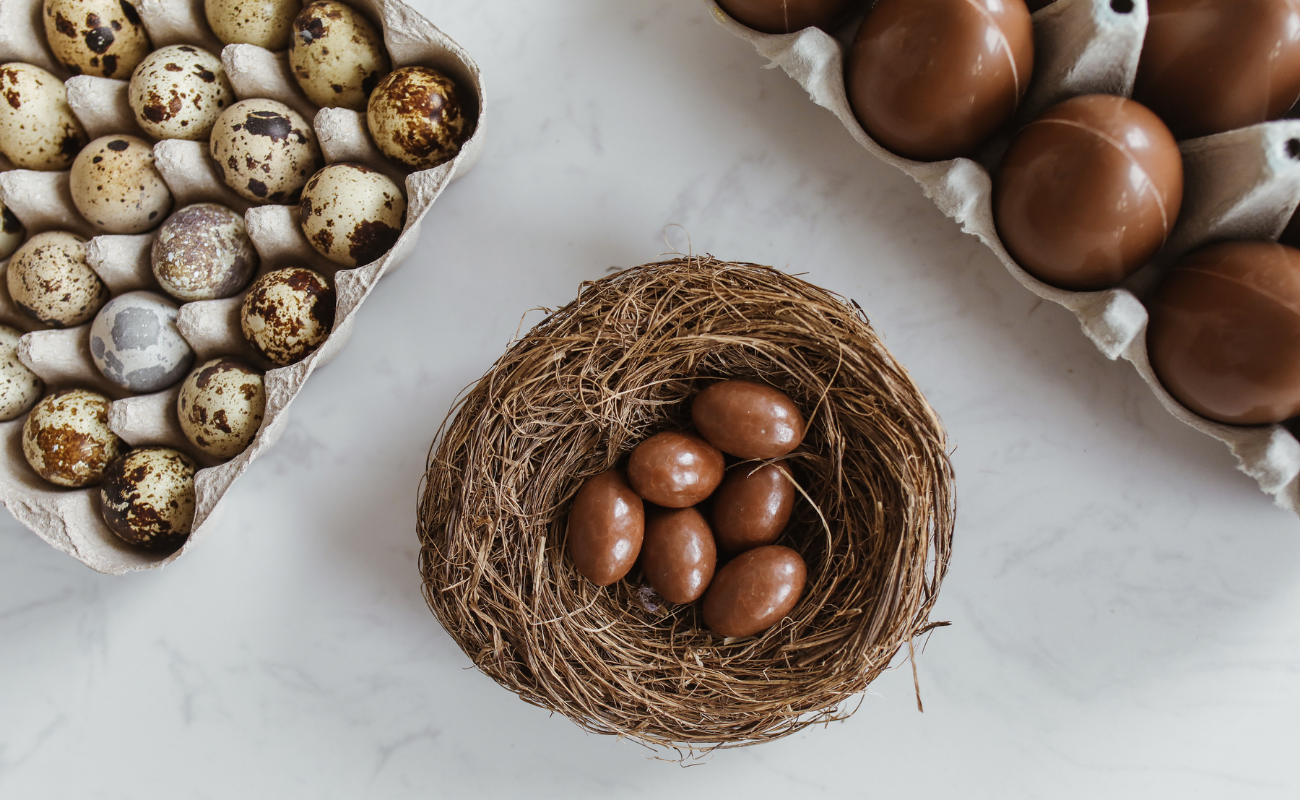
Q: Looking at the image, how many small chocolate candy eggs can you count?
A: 6